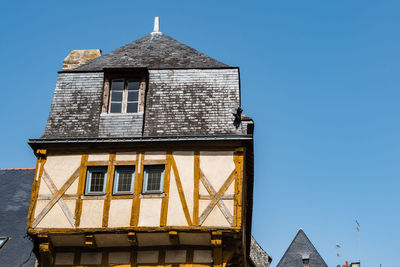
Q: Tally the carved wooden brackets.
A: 5